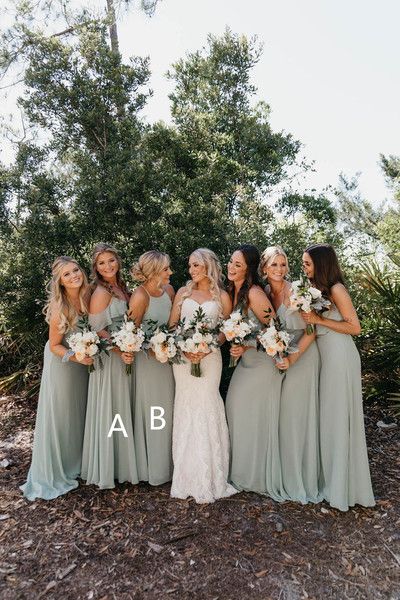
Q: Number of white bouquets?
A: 7